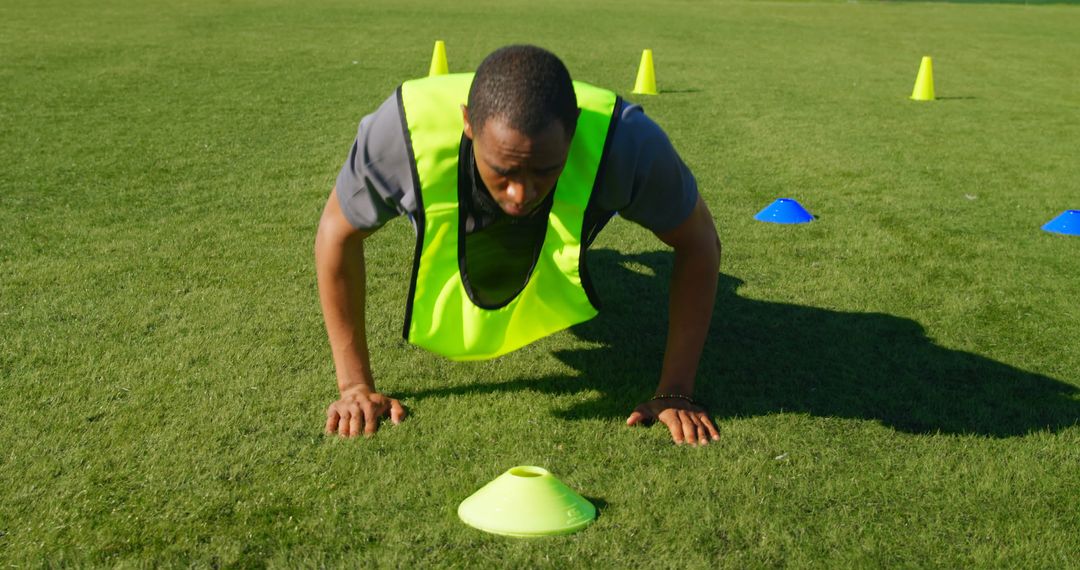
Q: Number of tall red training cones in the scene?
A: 0